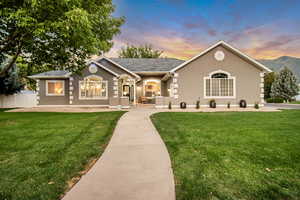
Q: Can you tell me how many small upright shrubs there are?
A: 4